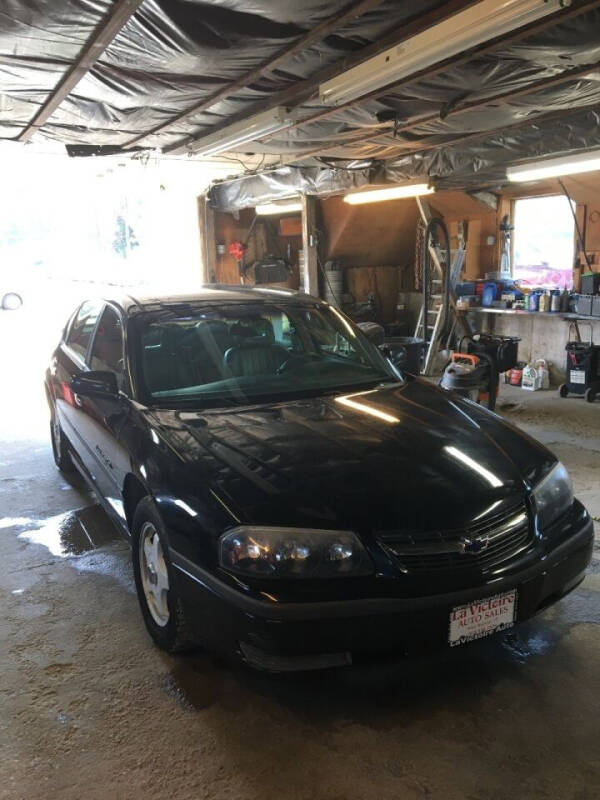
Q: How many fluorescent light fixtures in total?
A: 5